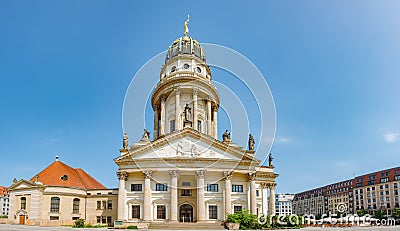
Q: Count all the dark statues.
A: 6